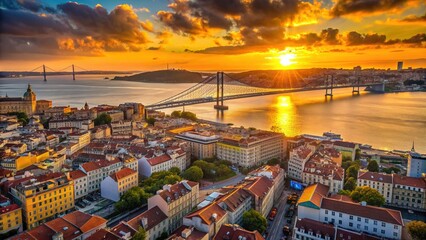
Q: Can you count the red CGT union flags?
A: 0